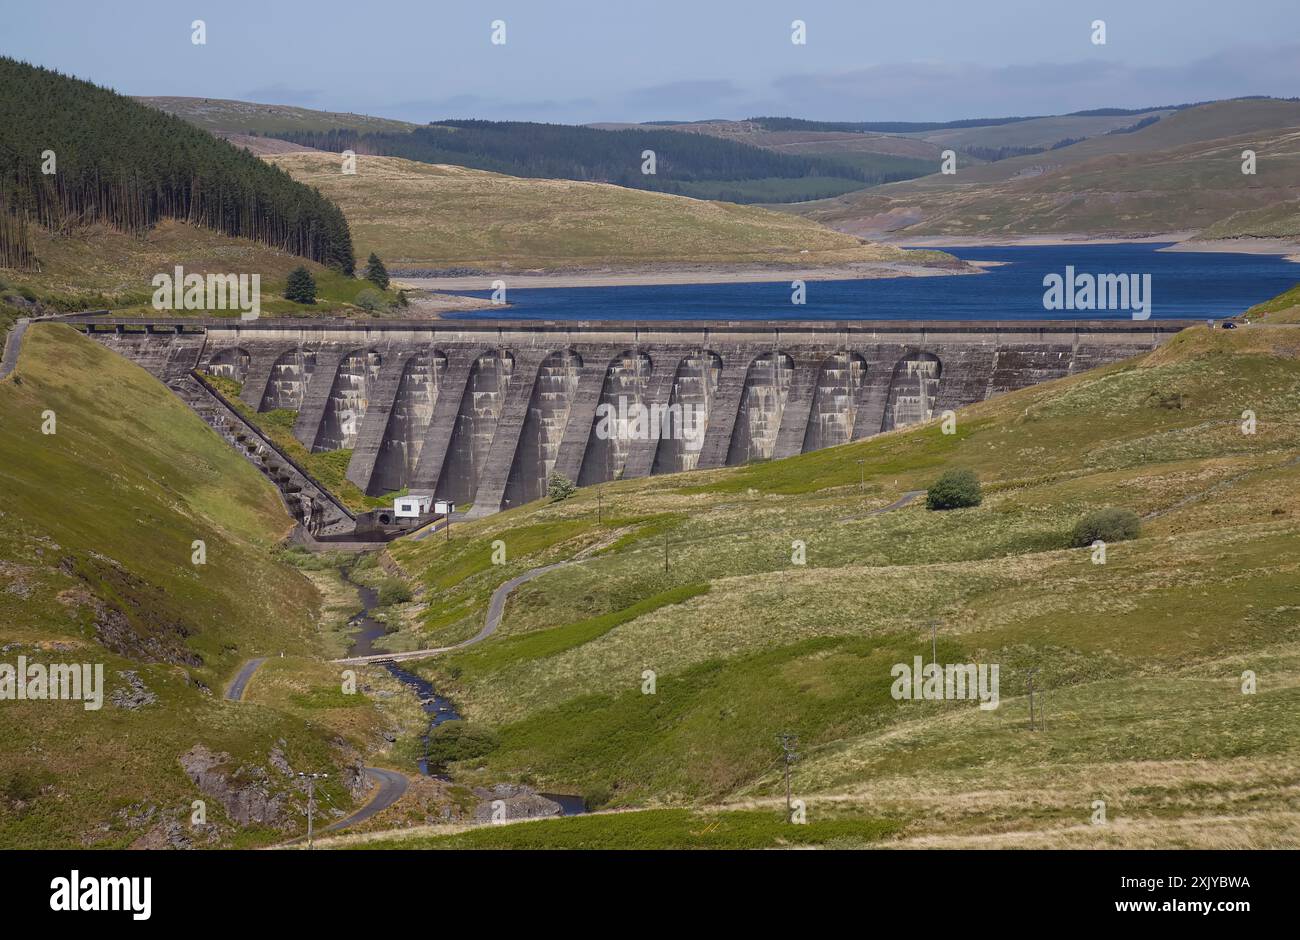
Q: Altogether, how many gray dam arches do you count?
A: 11